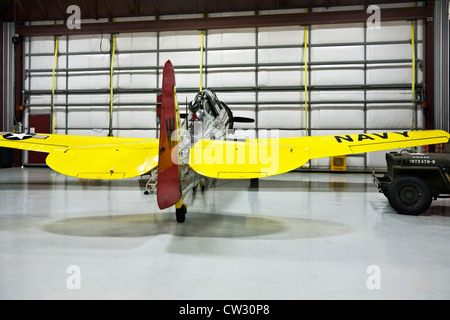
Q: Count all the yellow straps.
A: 5